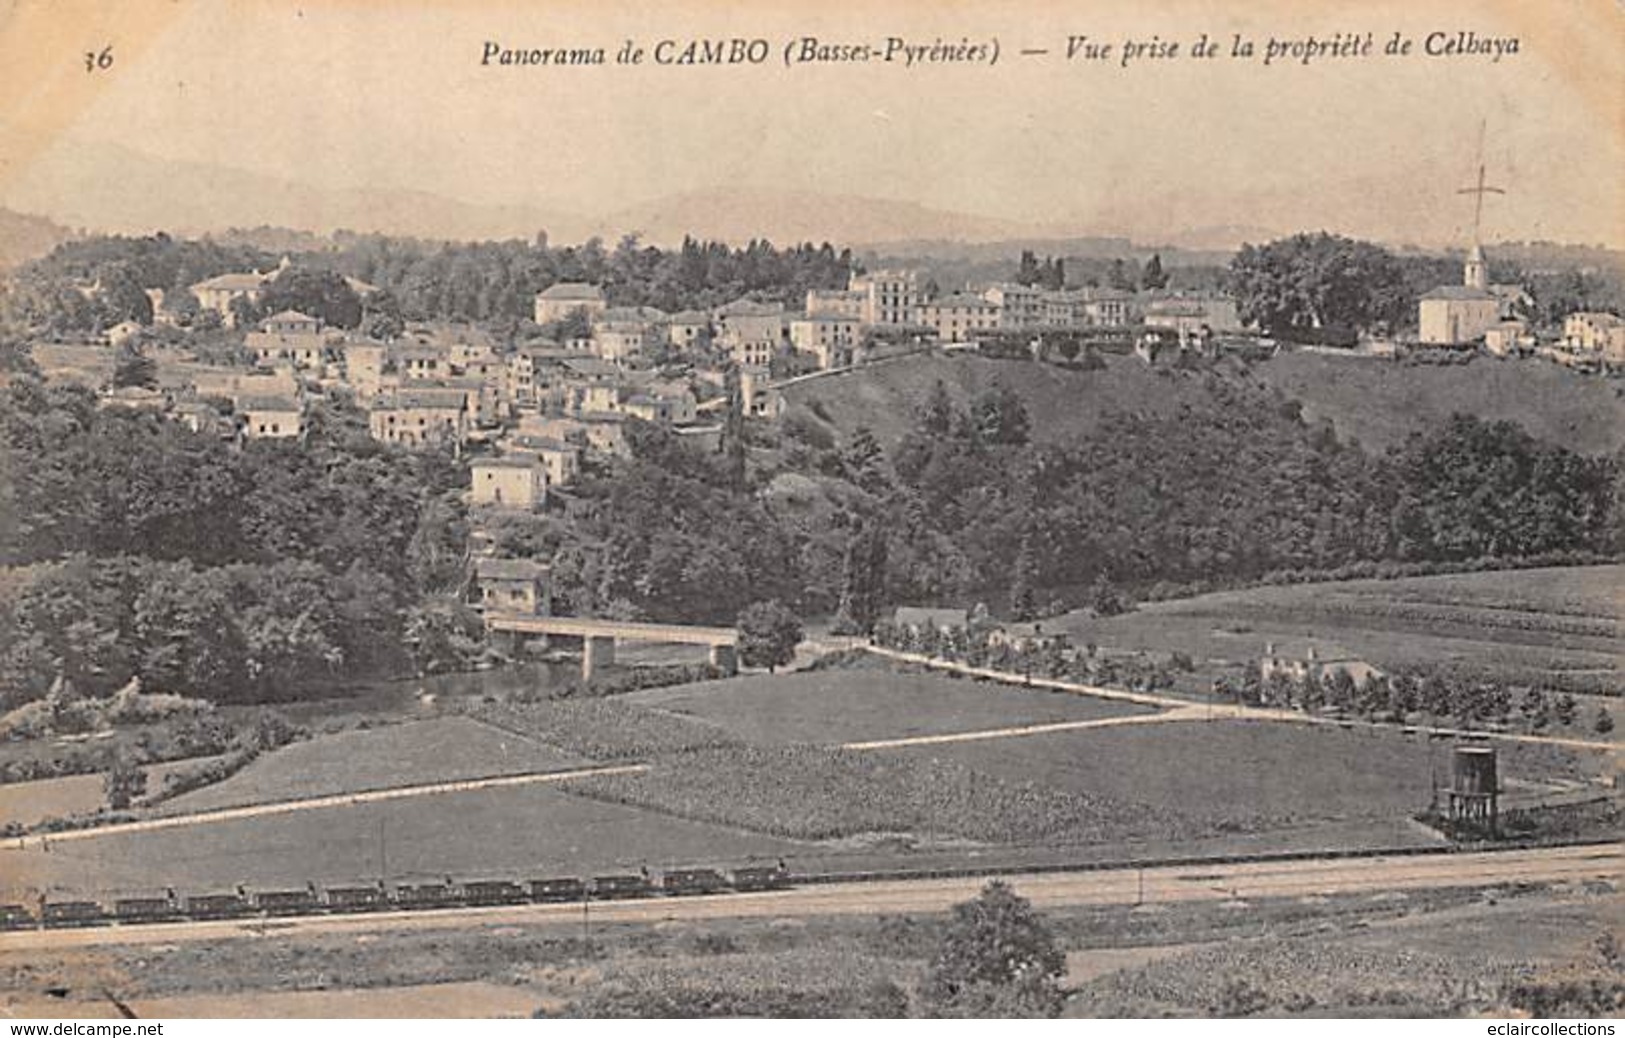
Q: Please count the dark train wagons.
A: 12